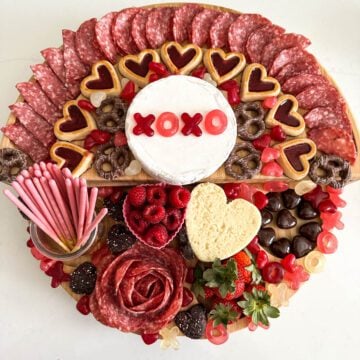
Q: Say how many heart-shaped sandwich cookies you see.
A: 9